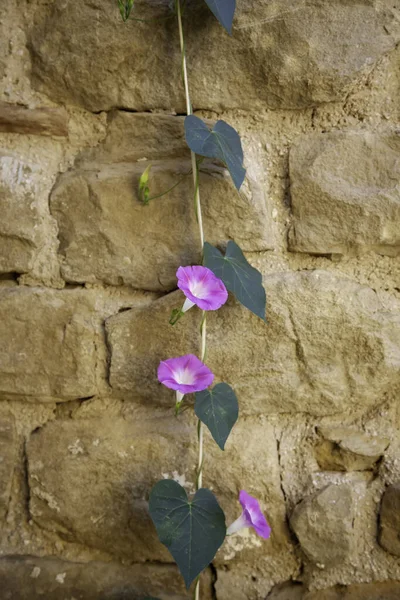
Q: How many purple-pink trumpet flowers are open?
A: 3